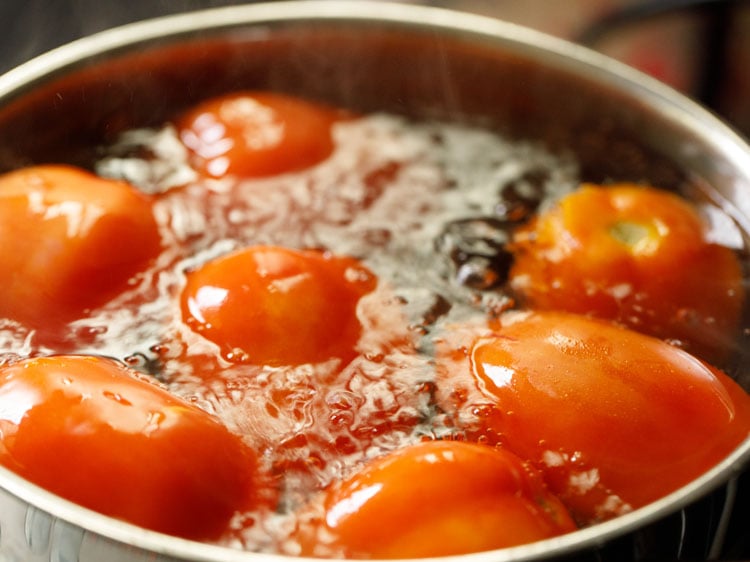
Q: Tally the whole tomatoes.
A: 7